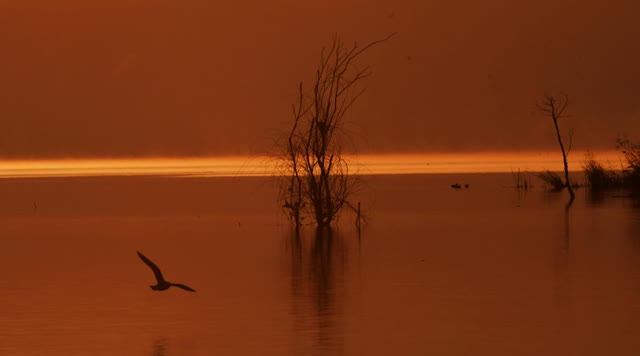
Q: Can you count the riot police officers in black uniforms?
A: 0